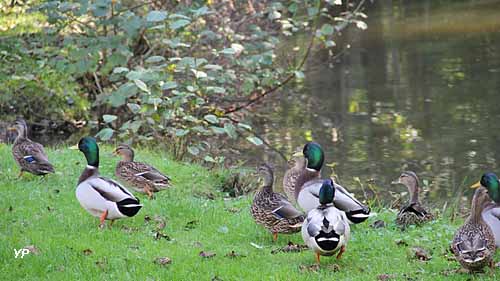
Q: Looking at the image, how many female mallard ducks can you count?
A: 6